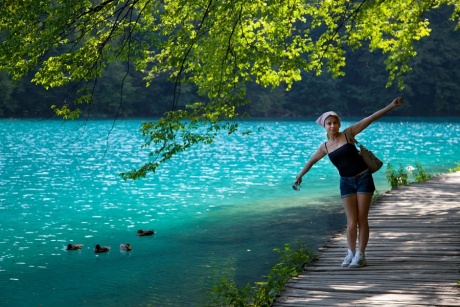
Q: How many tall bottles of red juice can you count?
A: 0